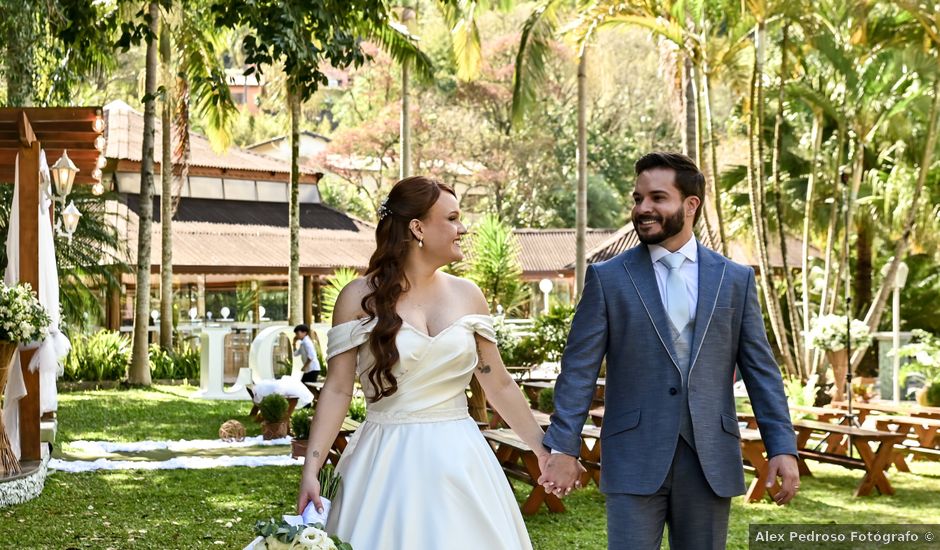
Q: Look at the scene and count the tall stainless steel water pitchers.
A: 0